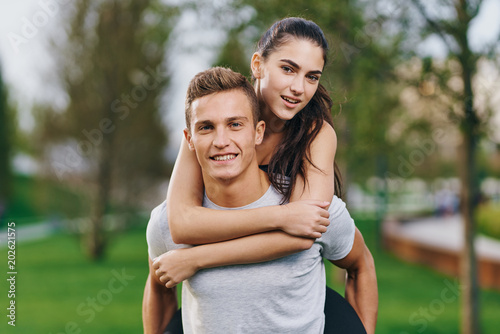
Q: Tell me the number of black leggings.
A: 1